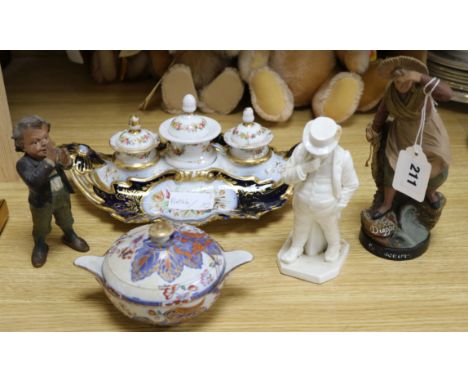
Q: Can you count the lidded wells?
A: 3